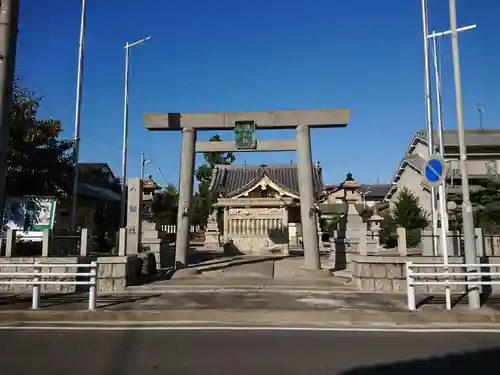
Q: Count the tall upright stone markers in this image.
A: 1